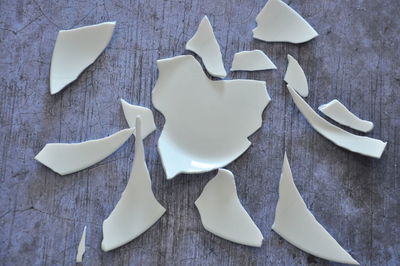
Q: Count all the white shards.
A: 14